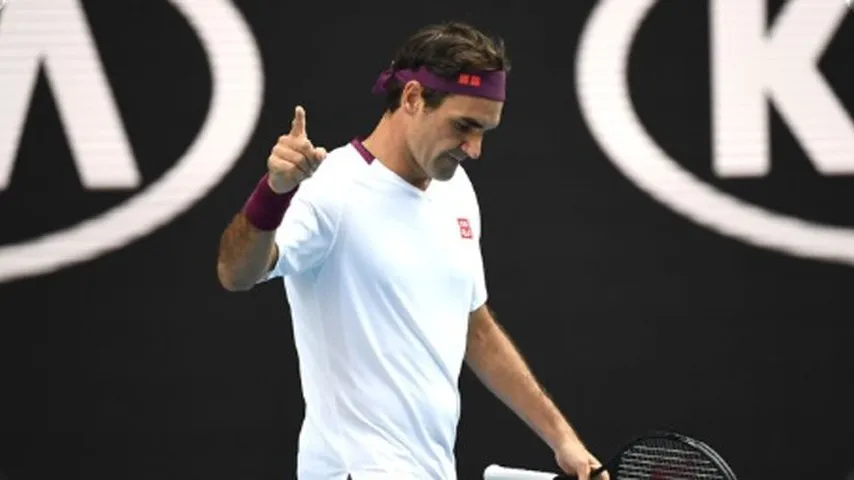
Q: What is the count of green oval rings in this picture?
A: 0